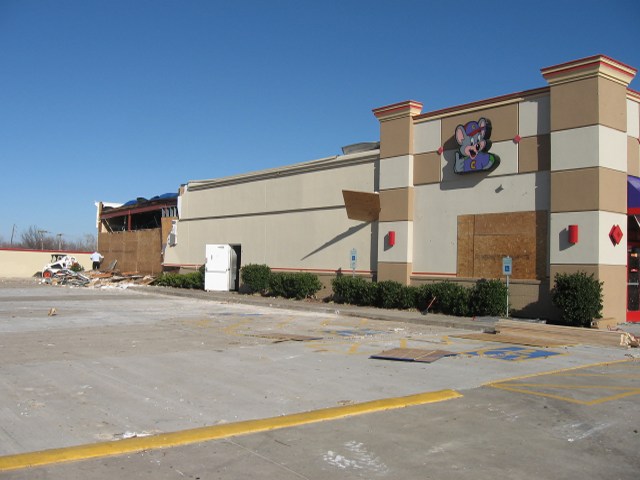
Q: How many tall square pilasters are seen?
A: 2